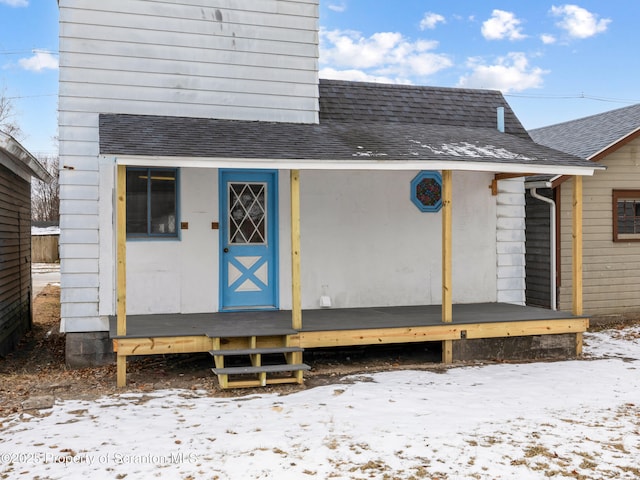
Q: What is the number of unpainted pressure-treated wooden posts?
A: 4